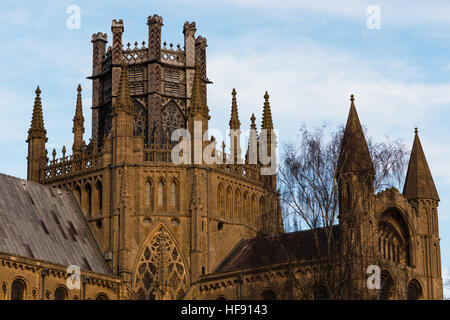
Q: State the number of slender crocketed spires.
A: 7